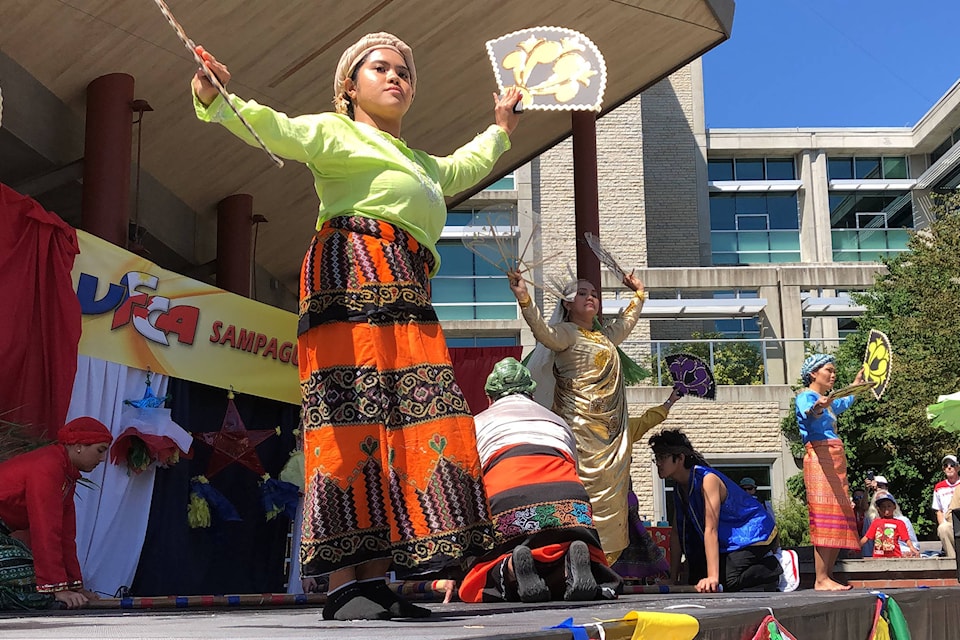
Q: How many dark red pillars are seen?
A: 3